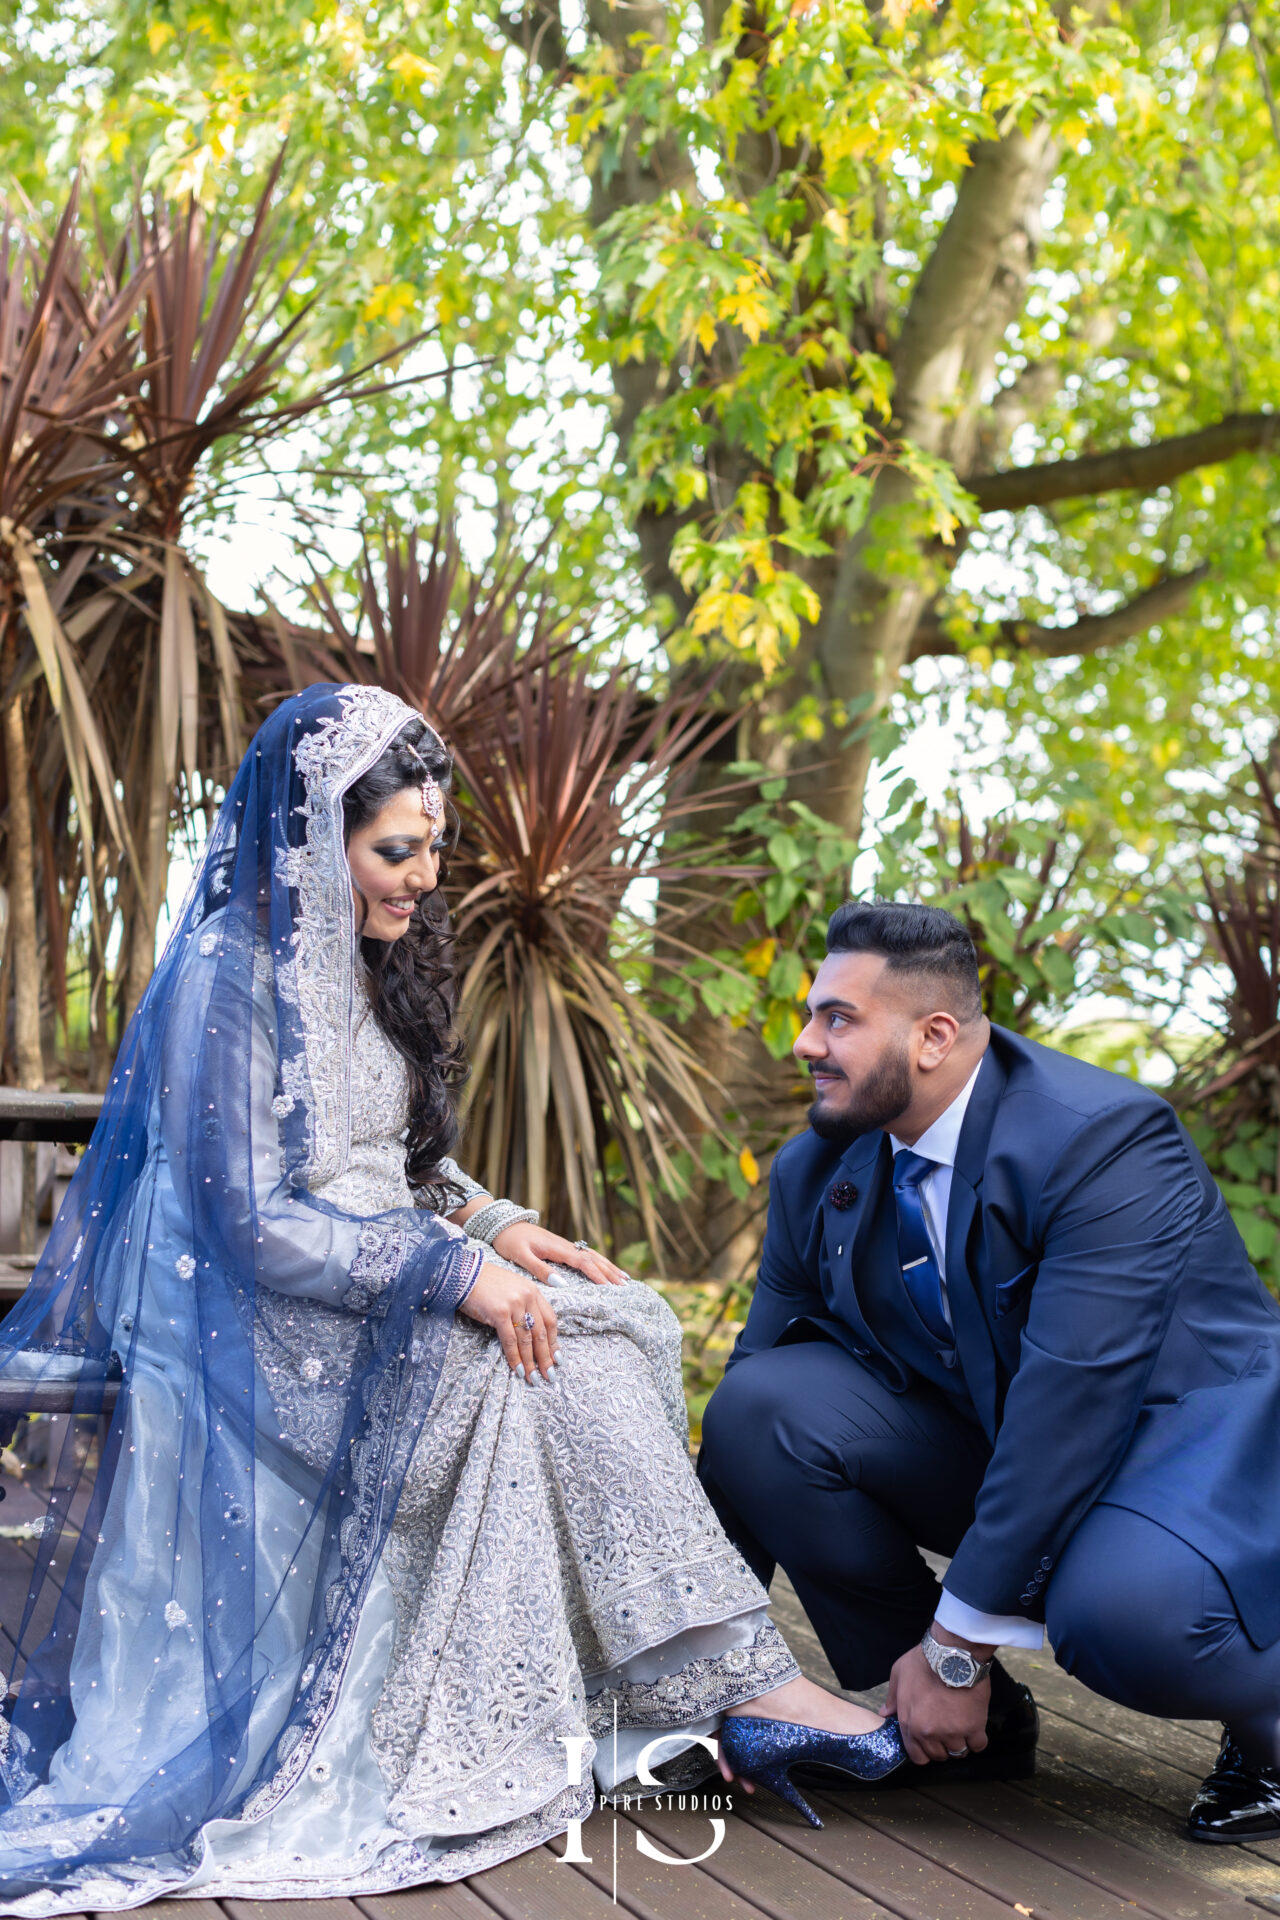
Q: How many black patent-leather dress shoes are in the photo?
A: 2